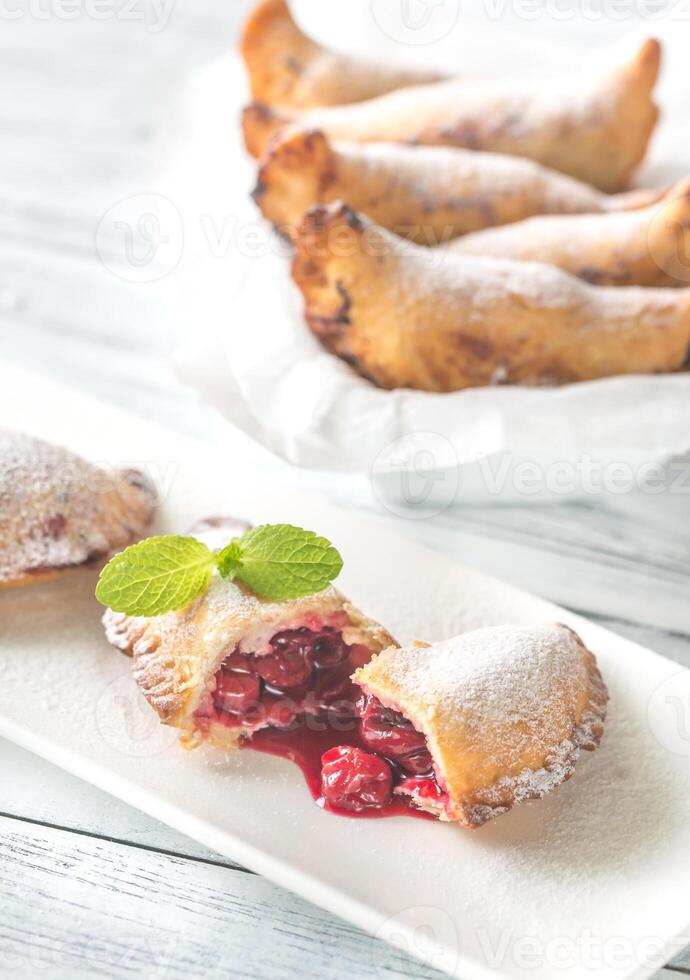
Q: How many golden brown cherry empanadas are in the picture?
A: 7